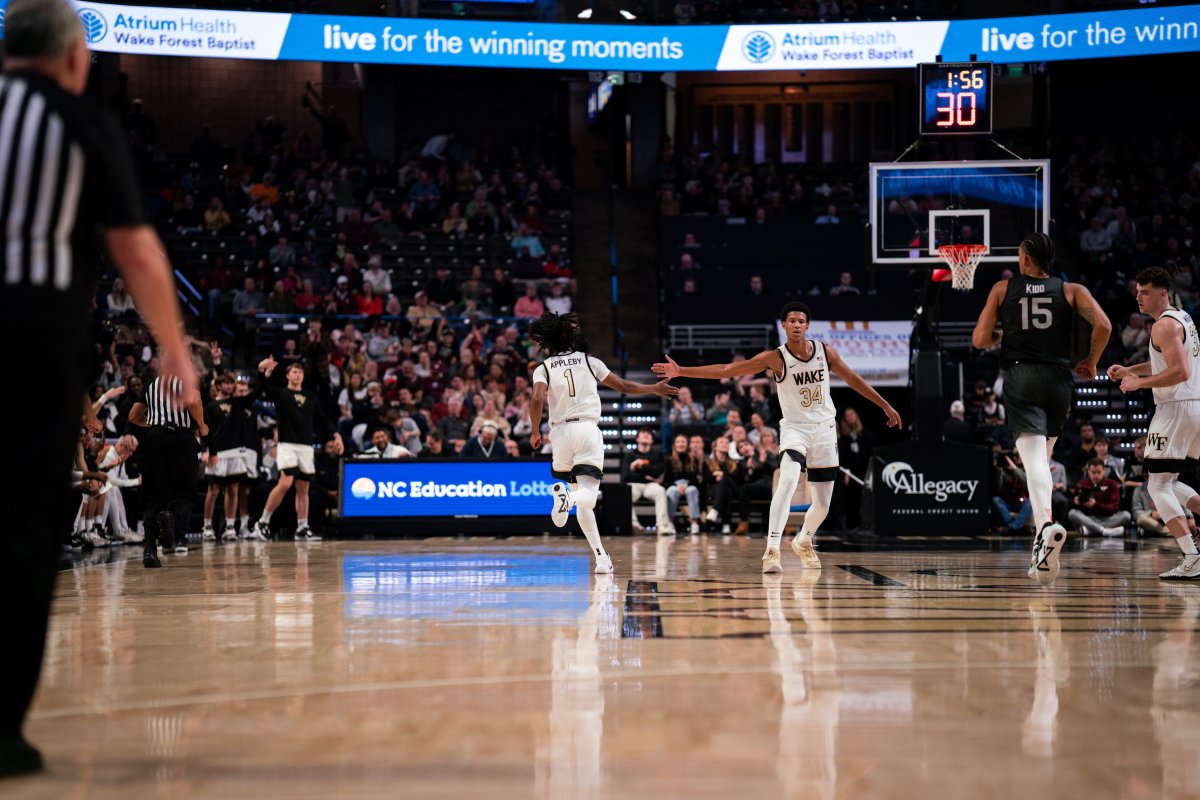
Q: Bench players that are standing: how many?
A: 3